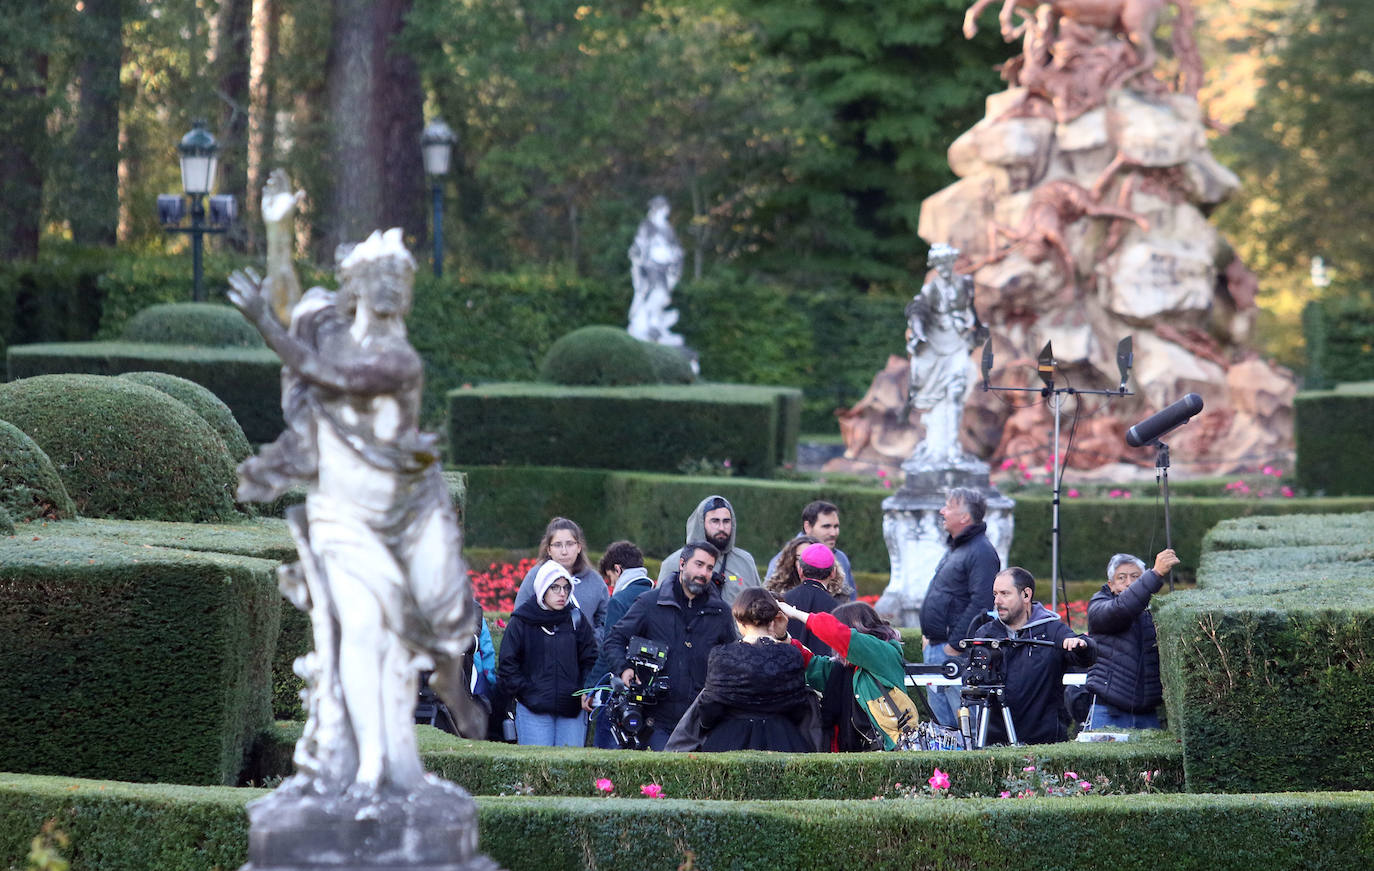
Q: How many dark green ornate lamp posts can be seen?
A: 2